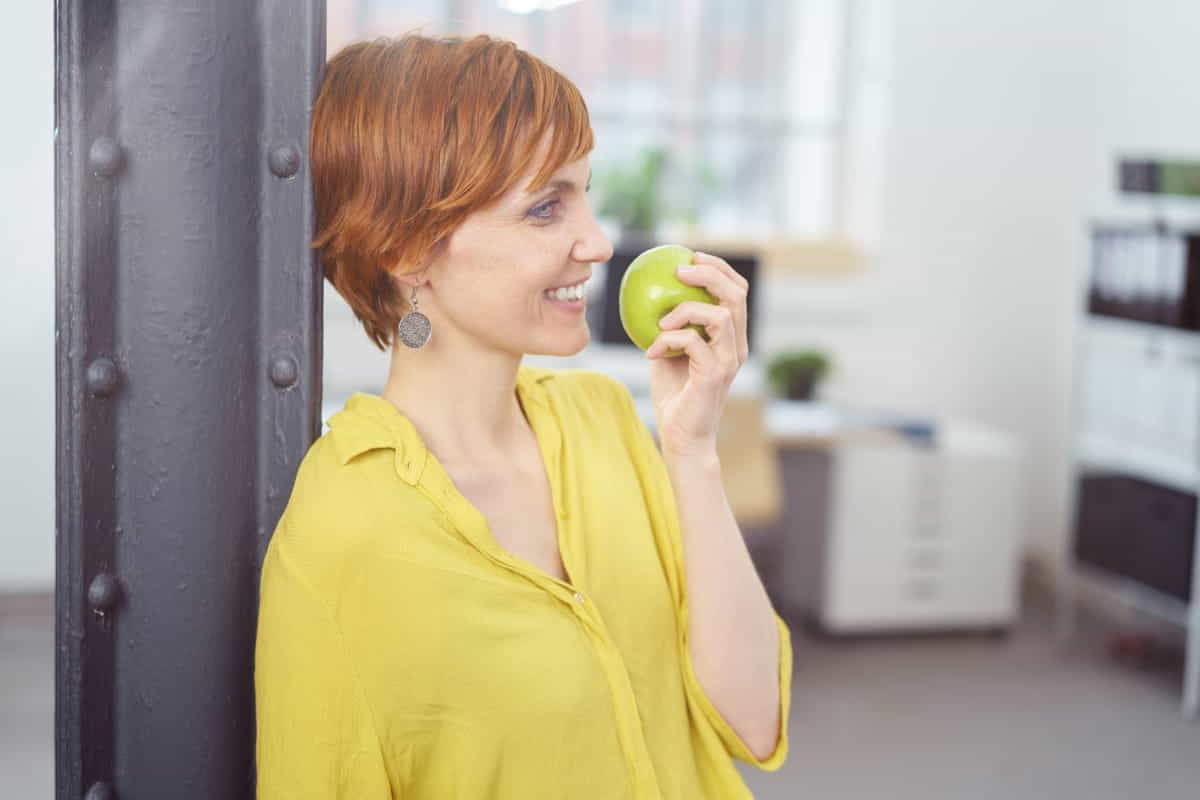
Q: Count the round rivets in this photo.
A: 6